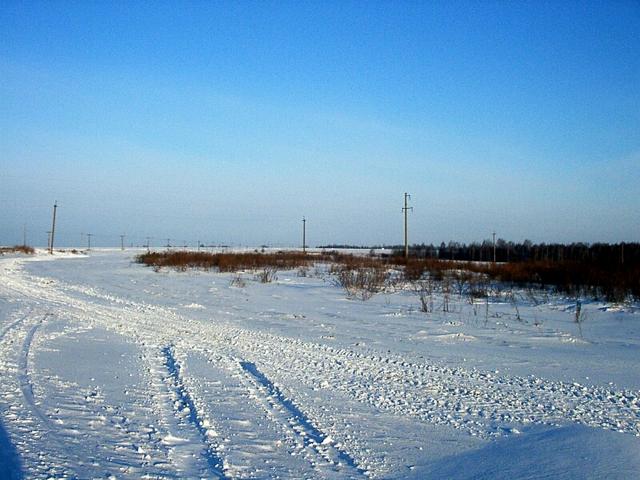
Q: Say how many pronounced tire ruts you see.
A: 2